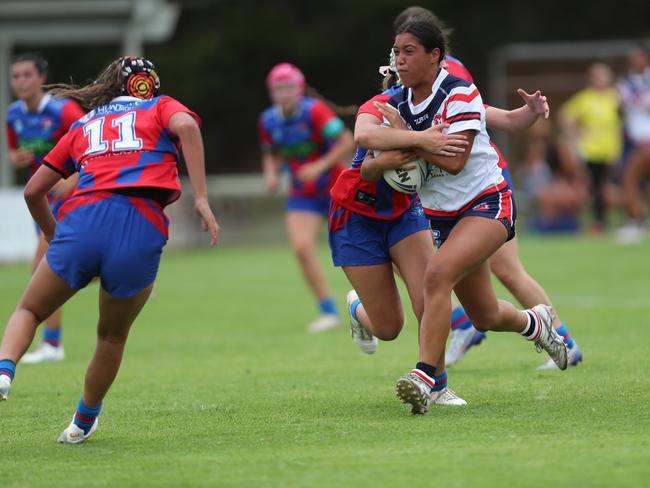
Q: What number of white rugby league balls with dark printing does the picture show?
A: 1